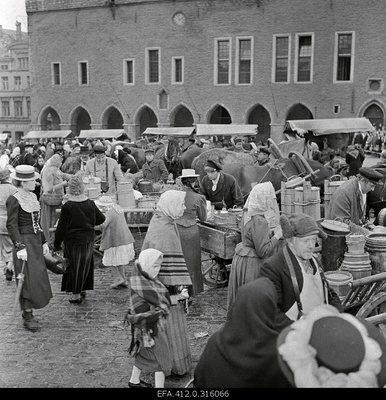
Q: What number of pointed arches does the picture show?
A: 9